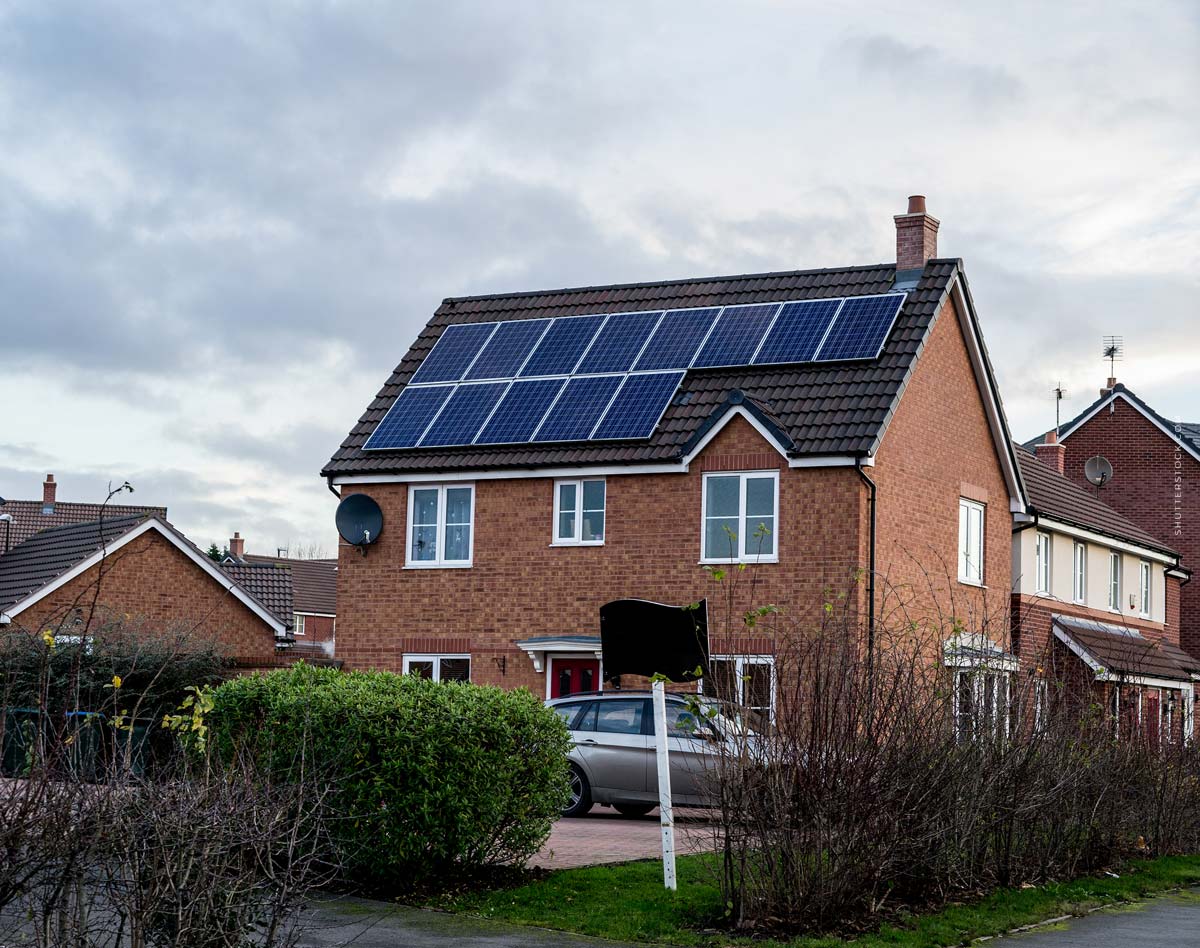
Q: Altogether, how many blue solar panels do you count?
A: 13